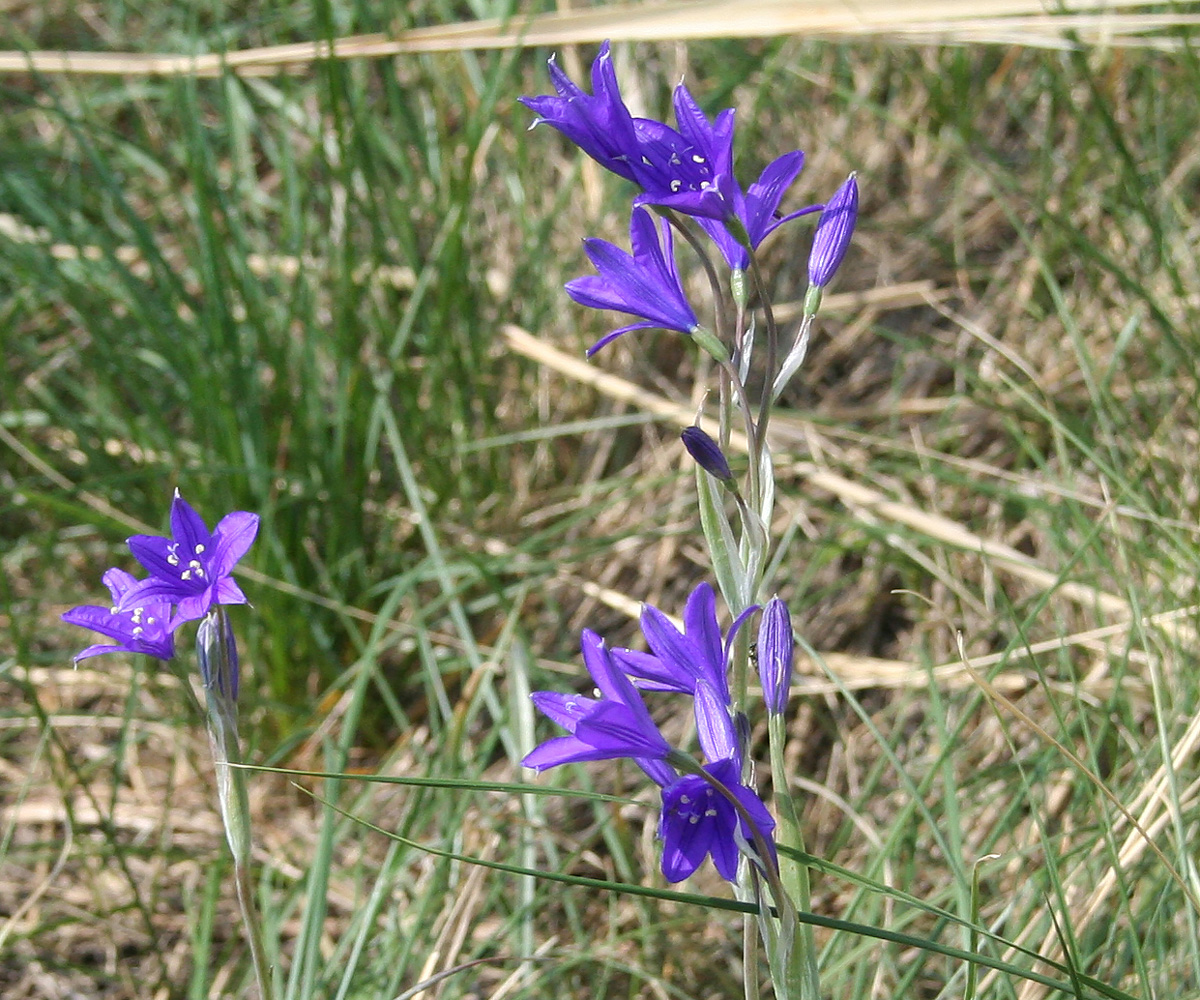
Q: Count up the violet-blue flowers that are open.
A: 9